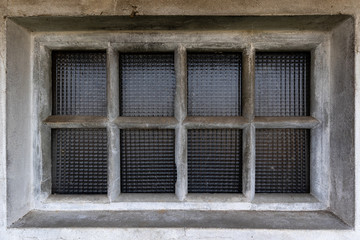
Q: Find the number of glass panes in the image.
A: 8